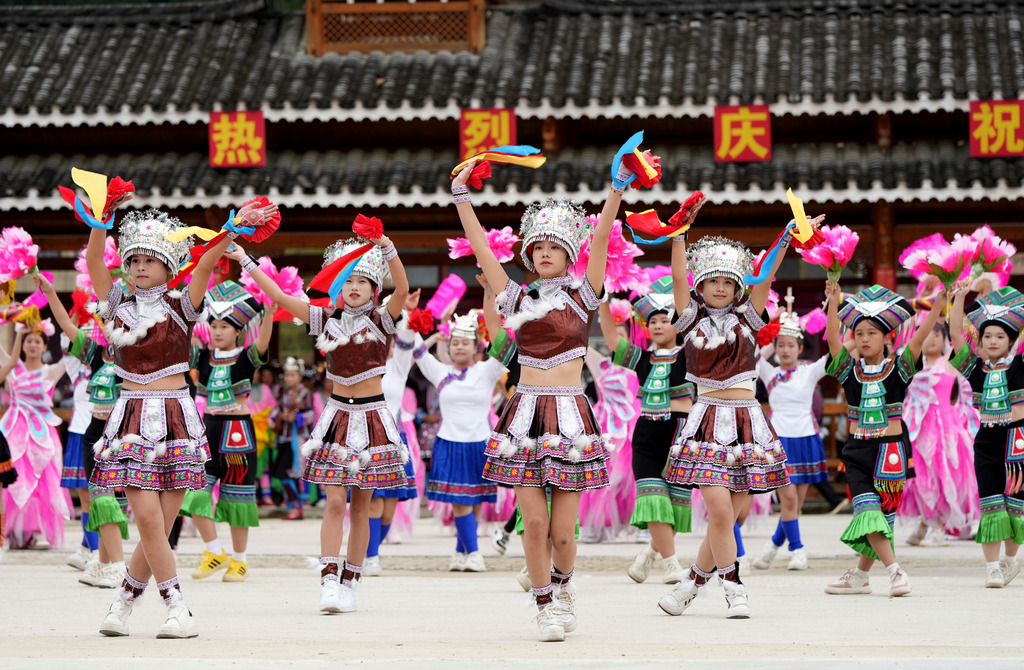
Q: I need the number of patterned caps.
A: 4